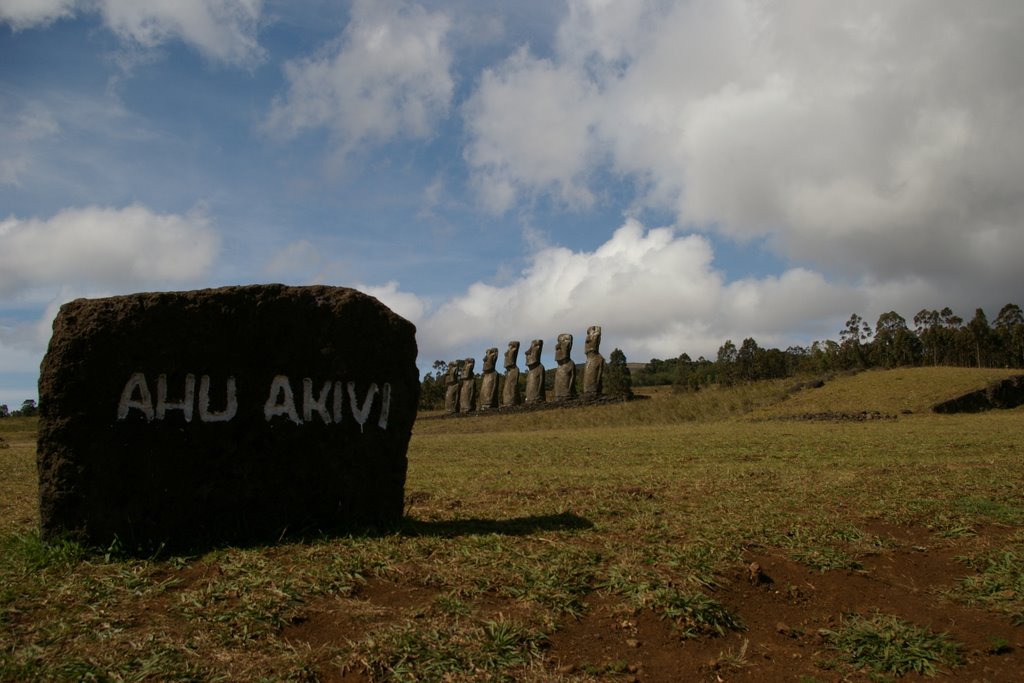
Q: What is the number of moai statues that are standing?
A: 7